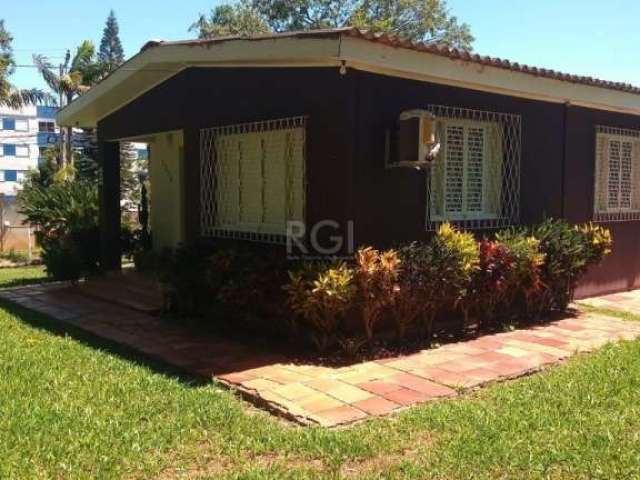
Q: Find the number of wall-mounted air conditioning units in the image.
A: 1